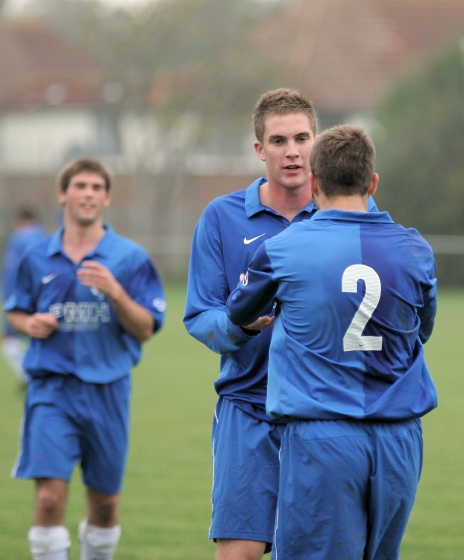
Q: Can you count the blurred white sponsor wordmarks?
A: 1